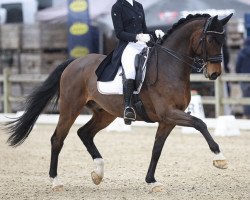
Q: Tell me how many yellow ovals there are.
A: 3